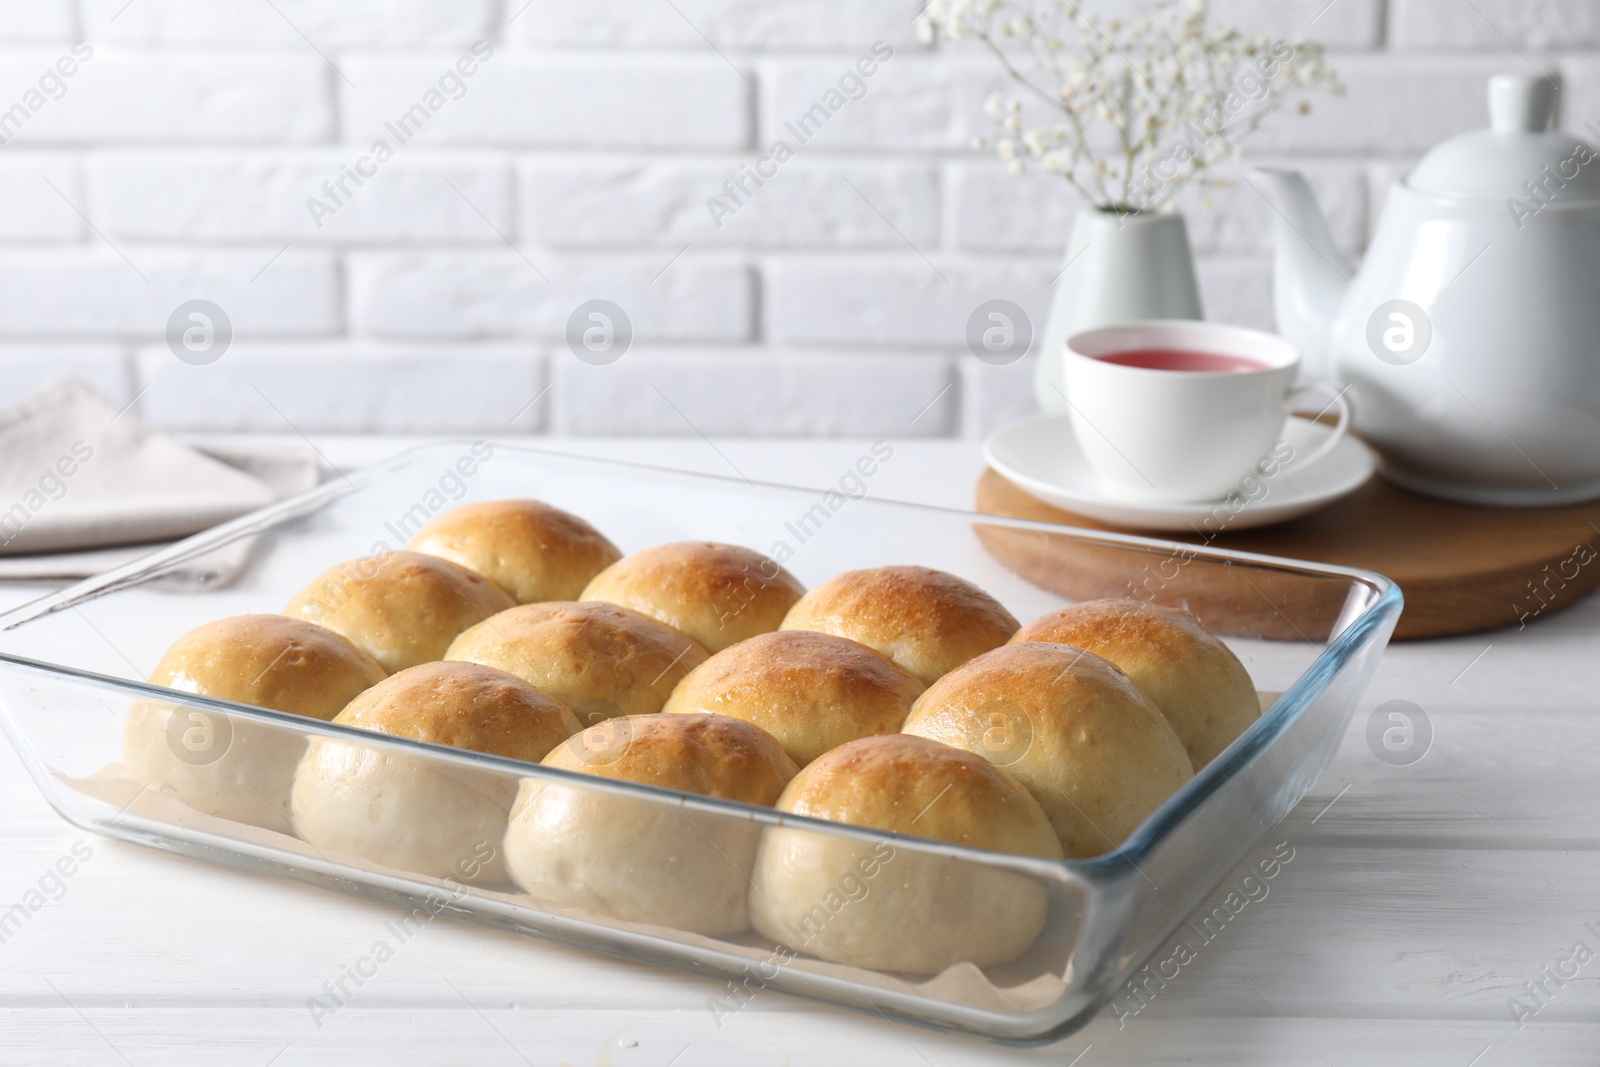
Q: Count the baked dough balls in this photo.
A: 12